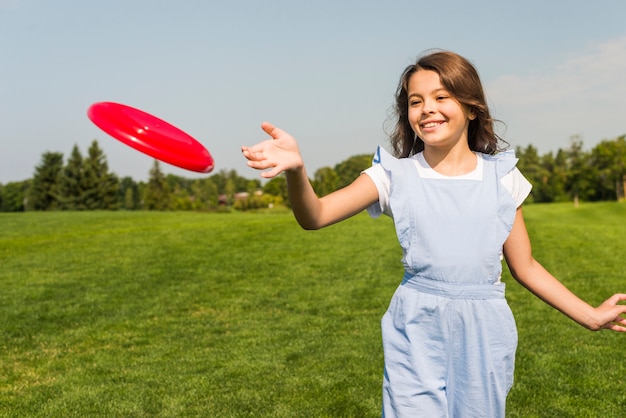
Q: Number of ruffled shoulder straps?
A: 2